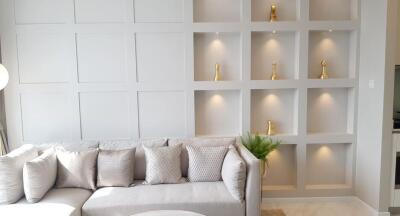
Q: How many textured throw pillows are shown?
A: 2